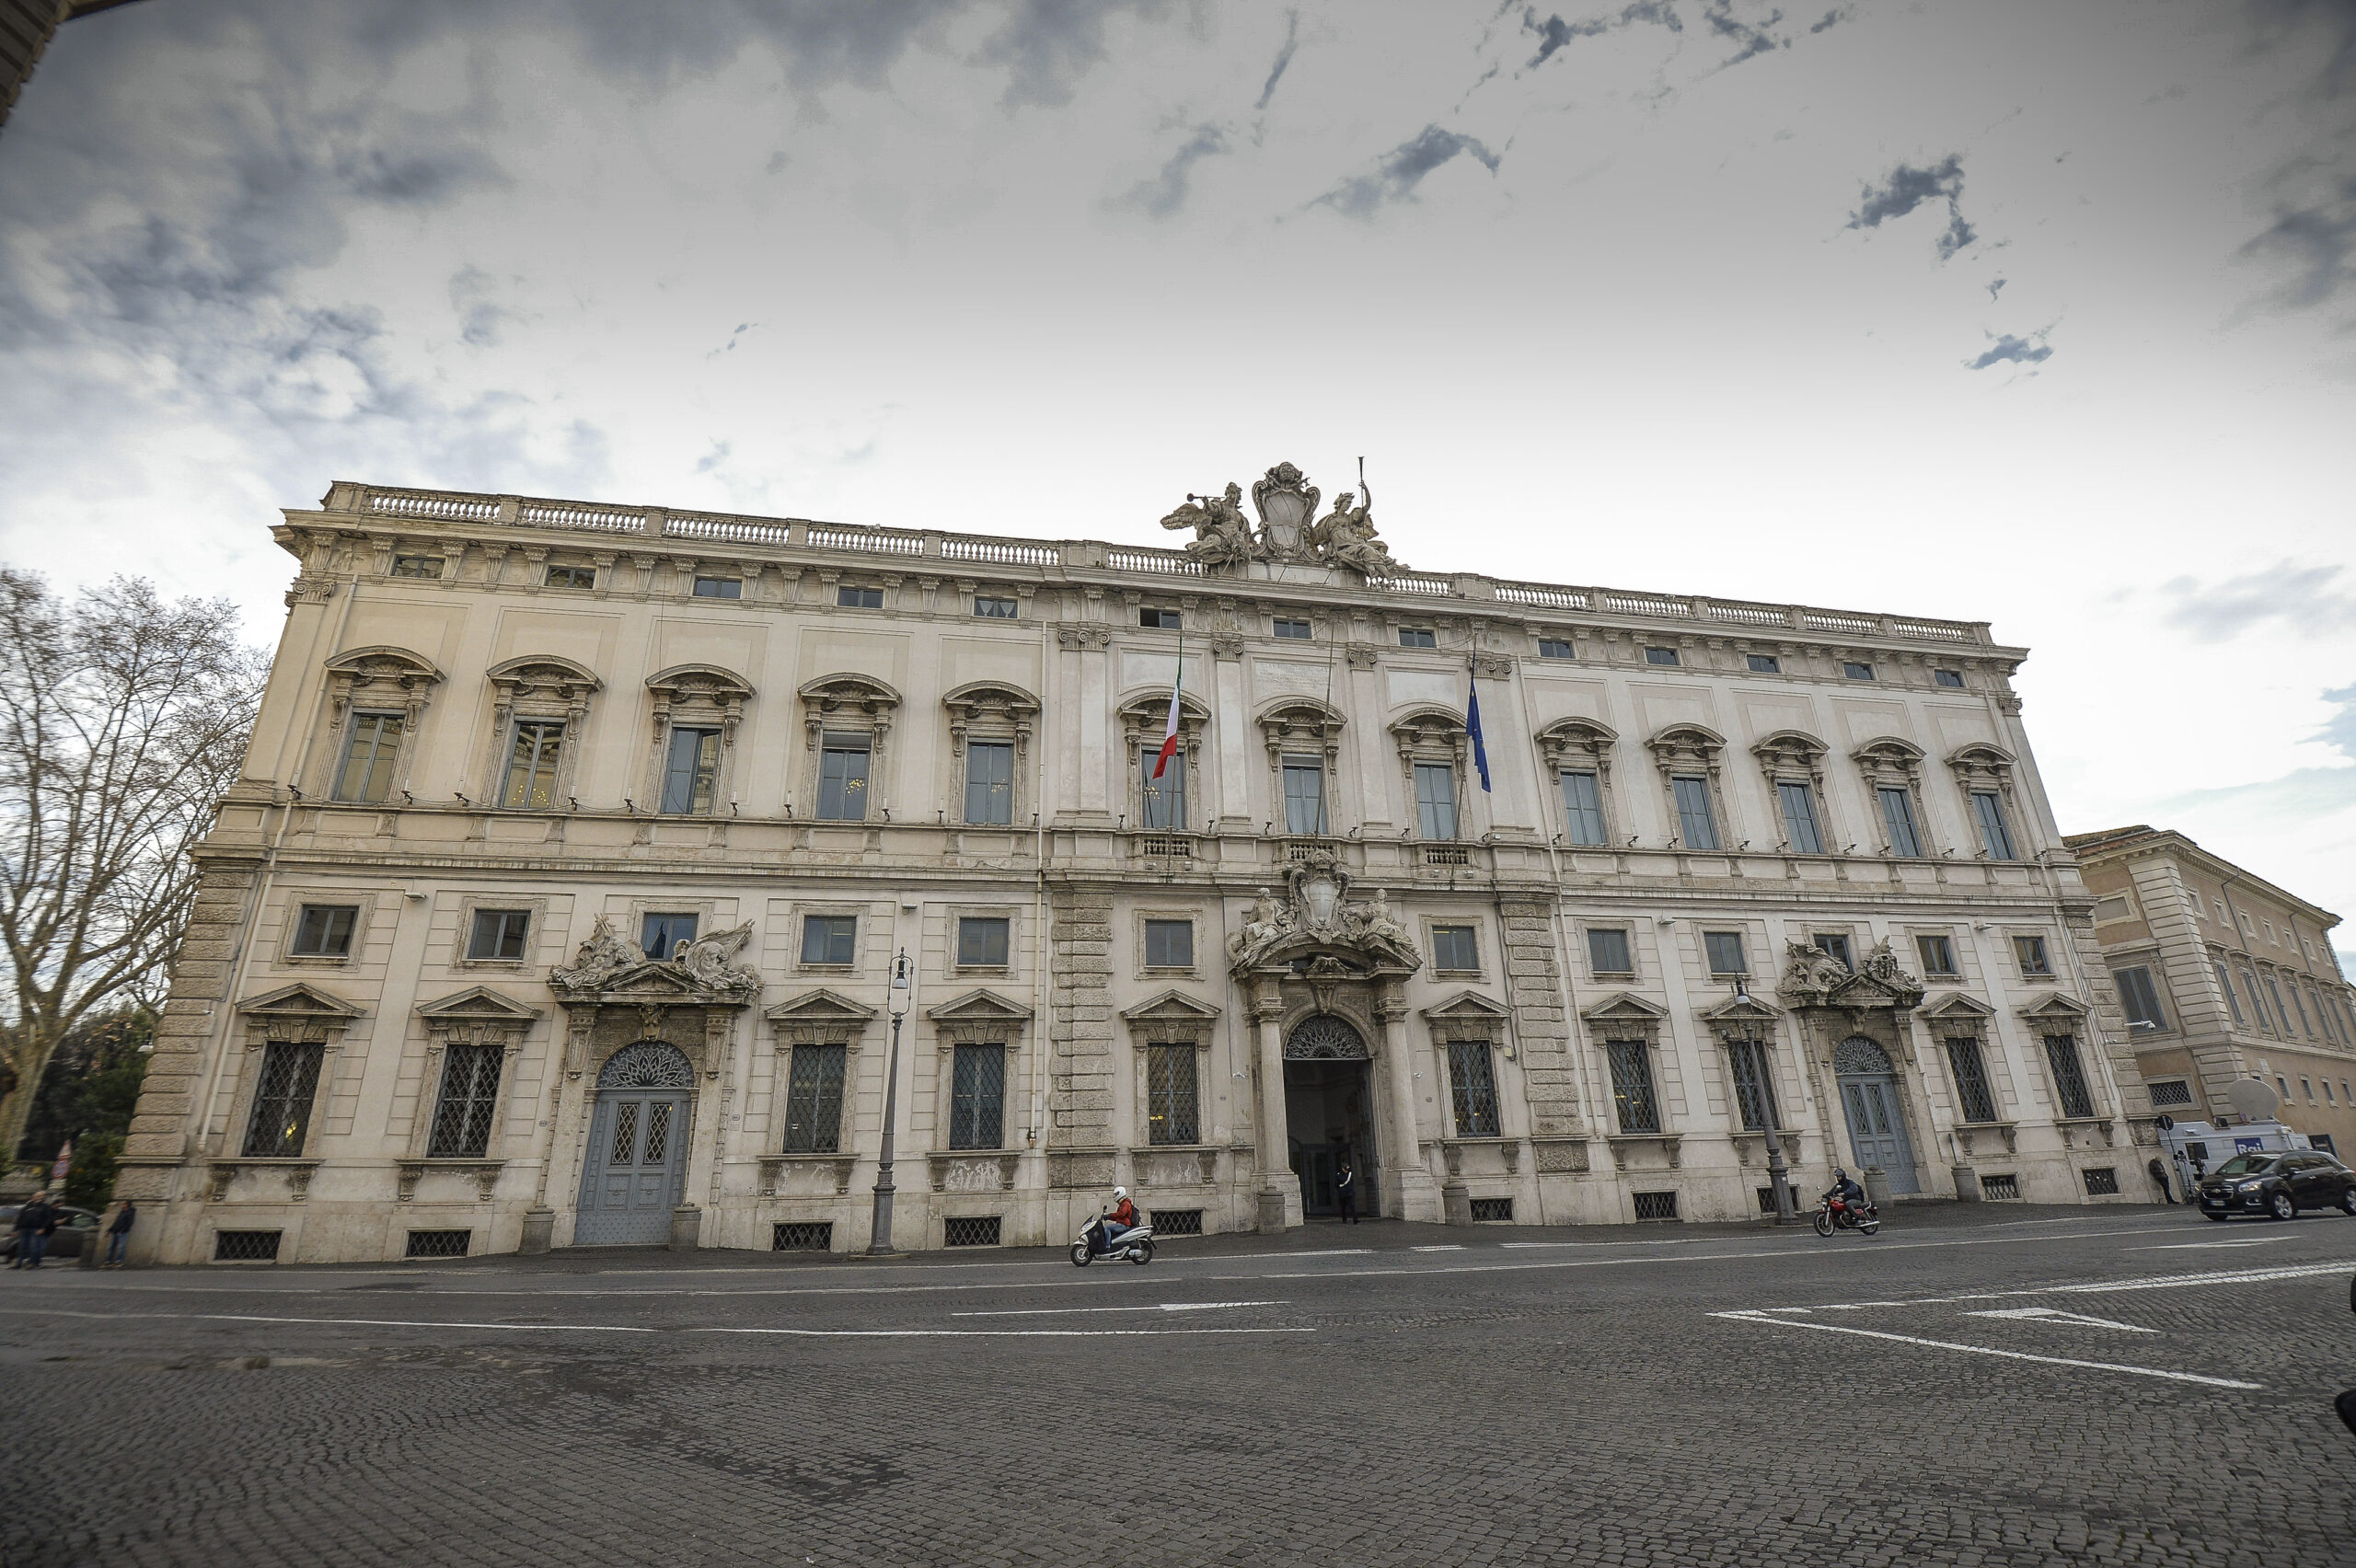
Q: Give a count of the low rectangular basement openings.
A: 10